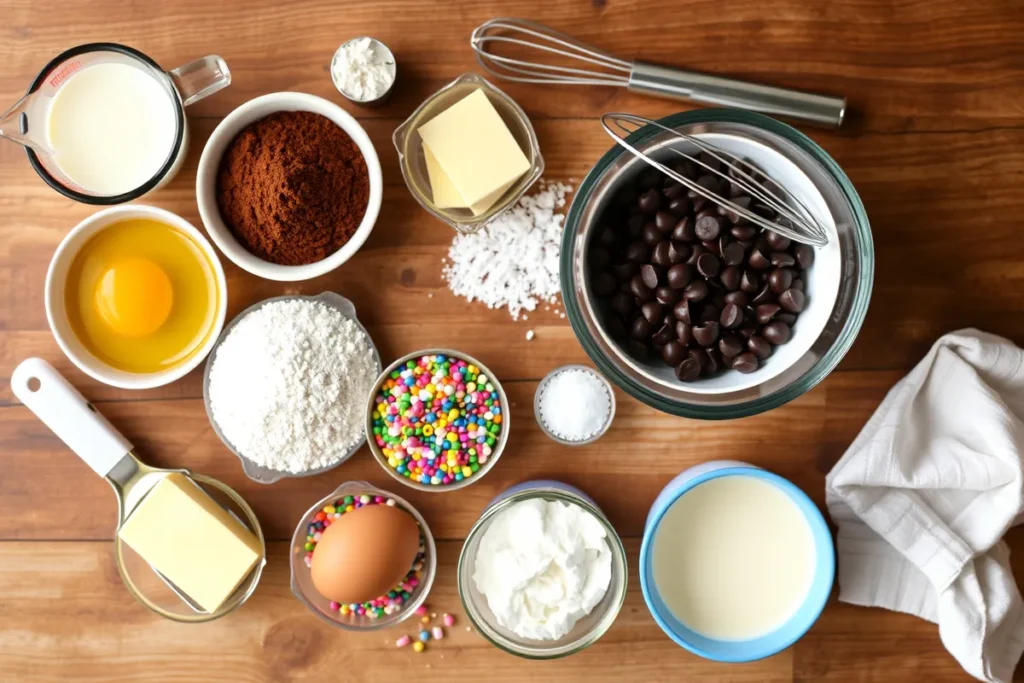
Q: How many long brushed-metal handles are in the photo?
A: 1